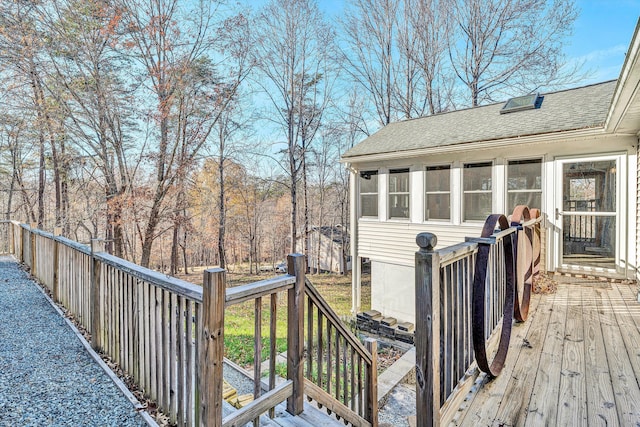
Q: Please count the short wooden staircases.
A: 1